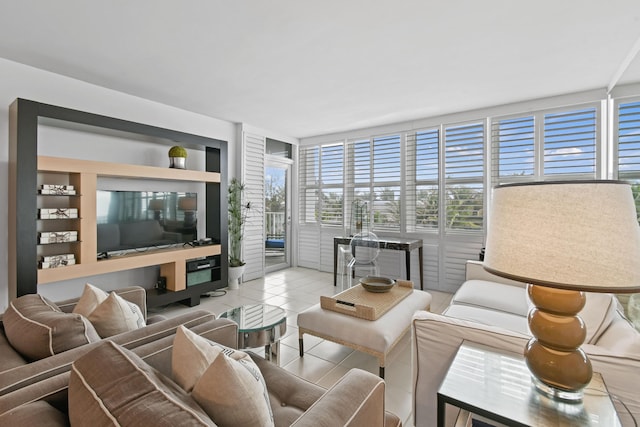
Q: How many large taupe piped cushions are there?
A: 2